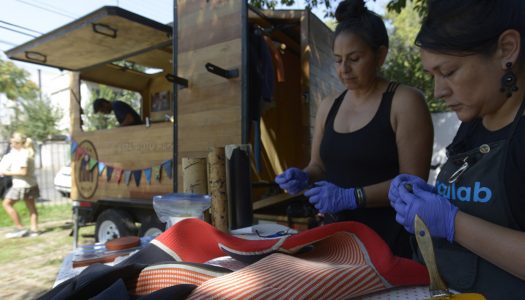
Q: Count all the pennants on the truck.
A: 11